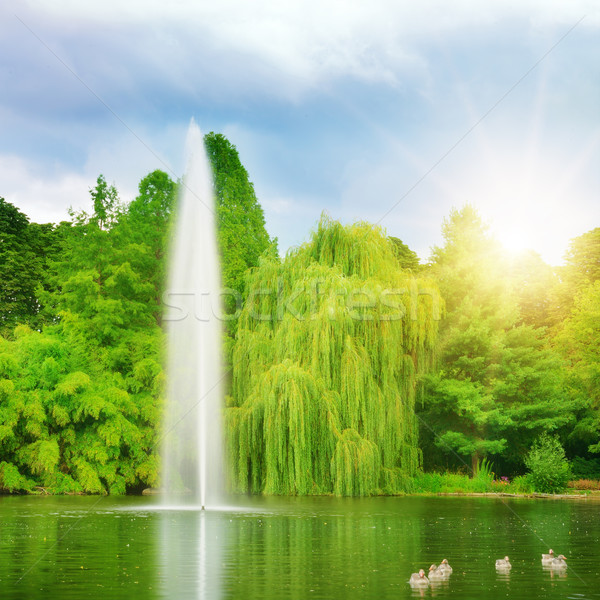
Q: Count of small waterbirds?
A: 6